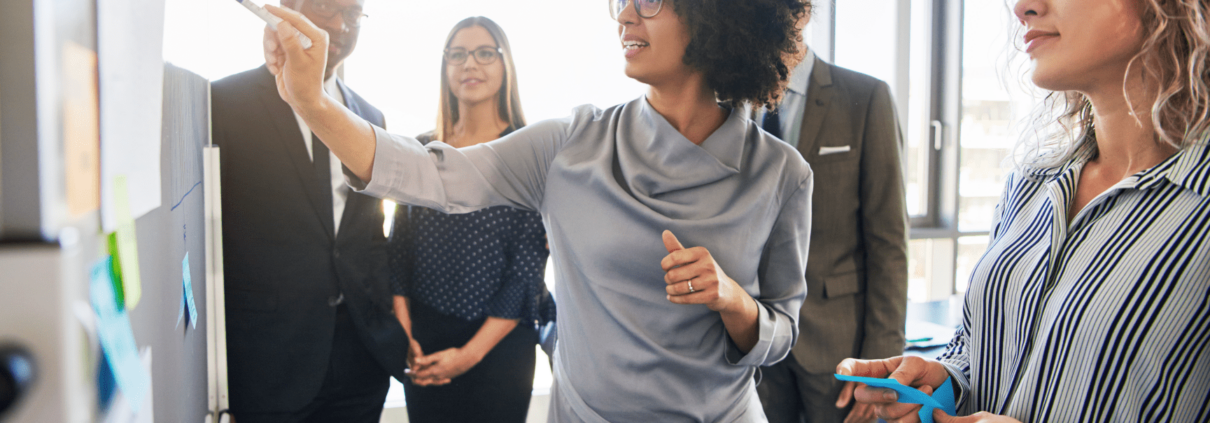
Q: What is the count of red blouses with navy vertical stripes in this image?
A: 0